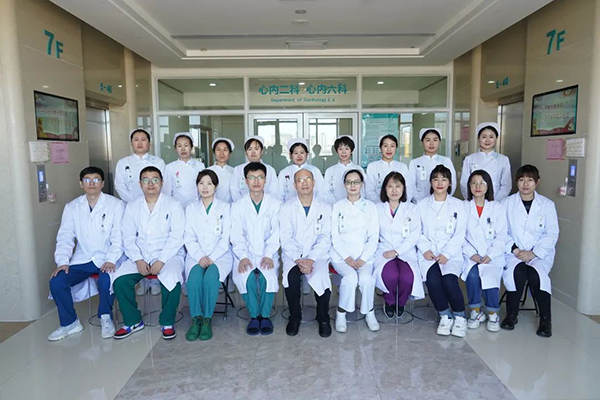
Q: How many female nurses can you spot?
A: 10